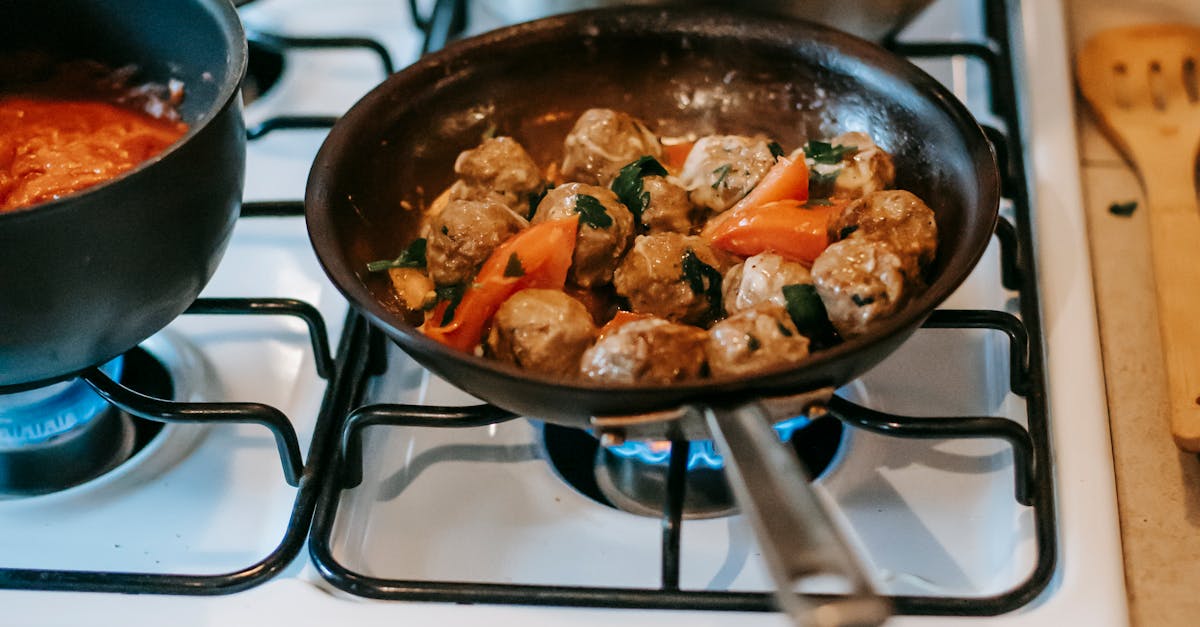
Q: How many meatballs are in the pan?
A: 14